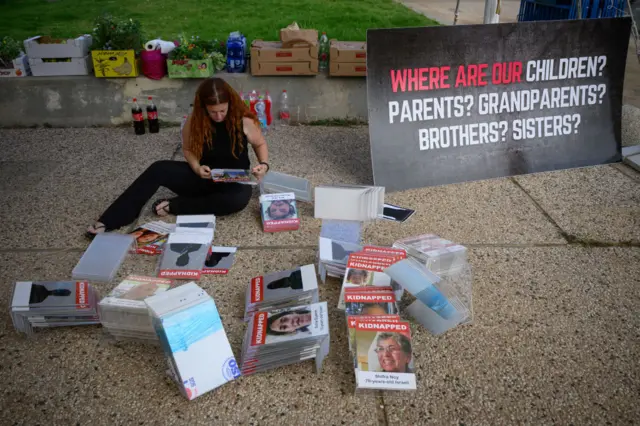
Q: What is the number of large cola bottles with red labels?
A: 2